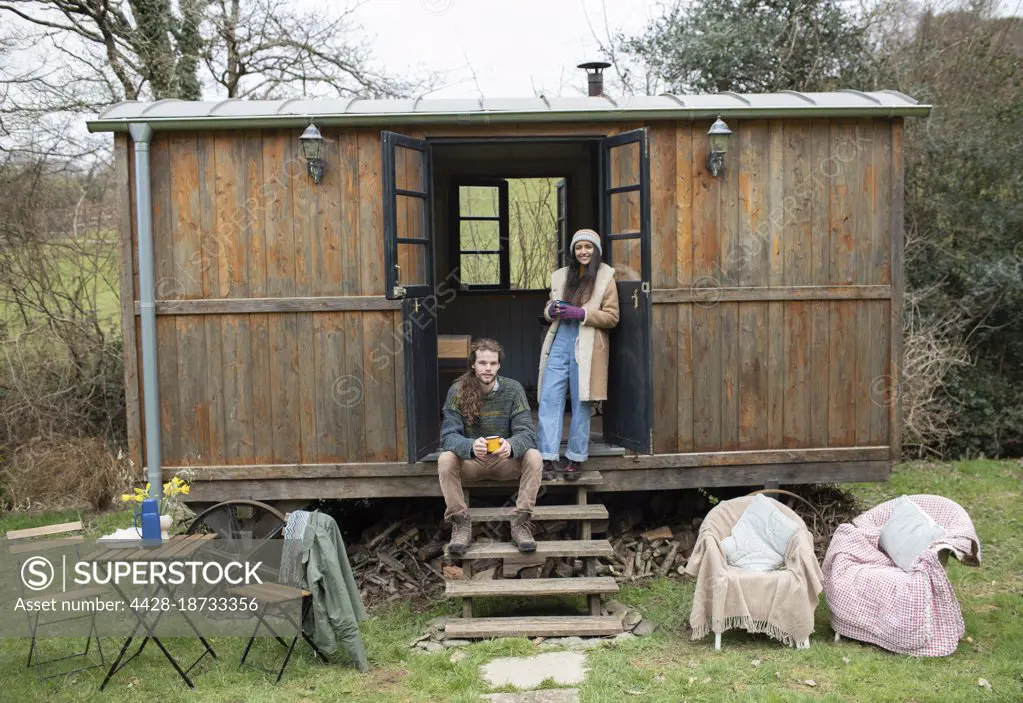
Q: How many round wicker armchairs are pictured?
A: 2